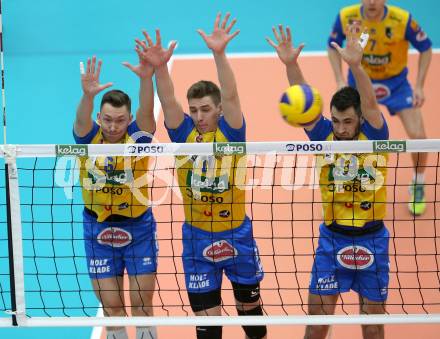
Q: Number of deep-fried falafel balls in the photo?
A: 0